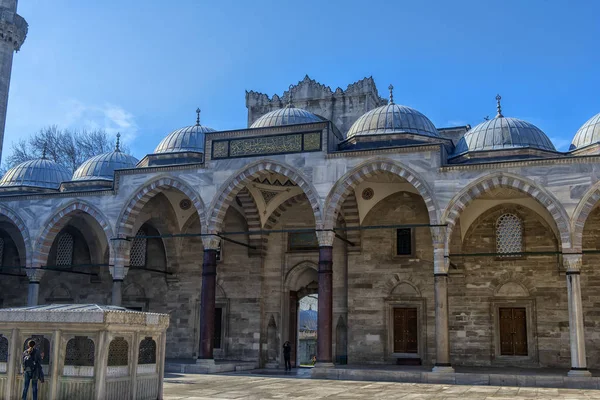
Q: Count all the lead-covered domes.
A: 7